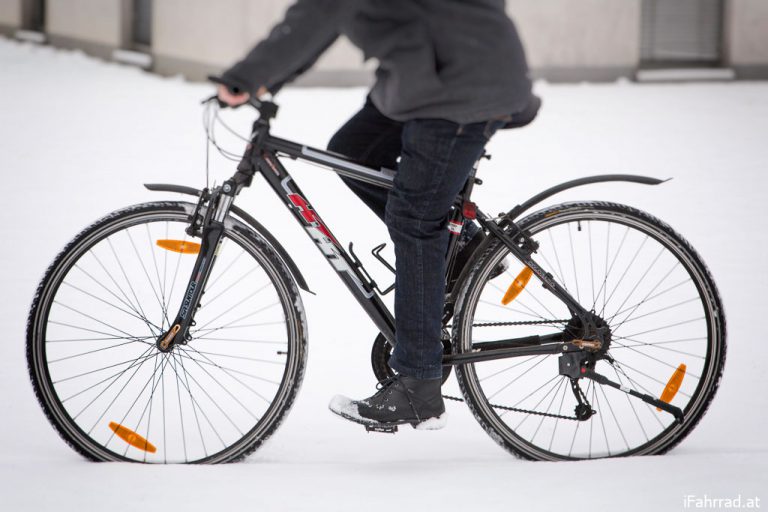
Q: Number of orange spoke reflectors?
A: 4